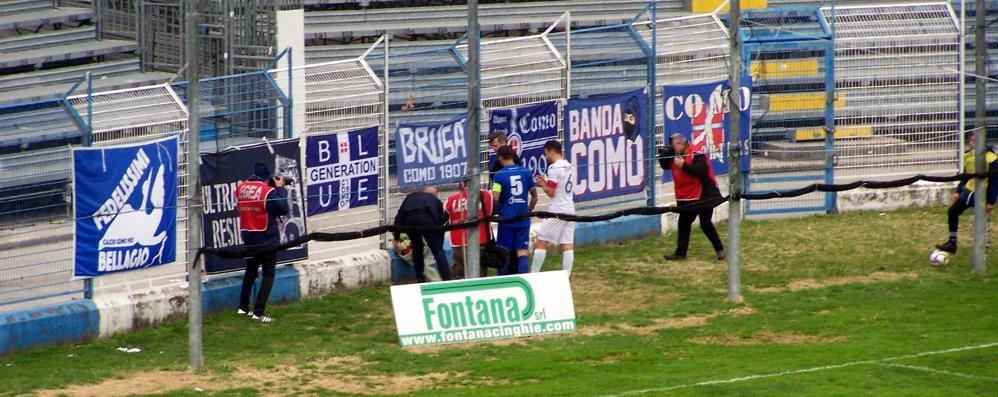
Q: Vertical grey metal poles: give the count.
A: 4